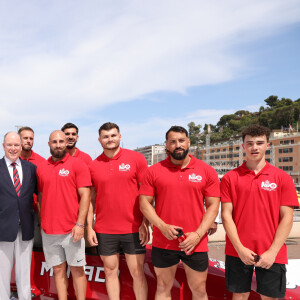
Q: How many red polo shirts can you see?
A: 6